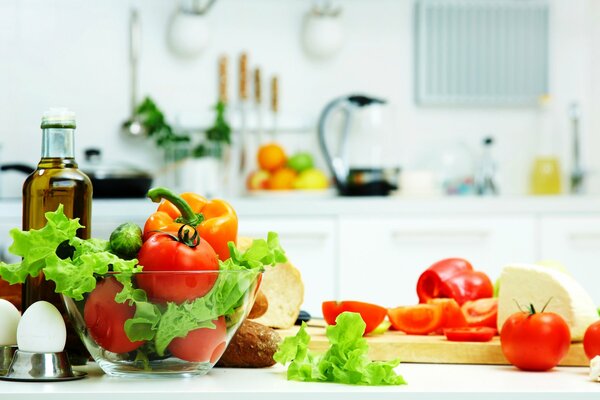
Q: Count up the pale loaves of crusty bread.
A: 1